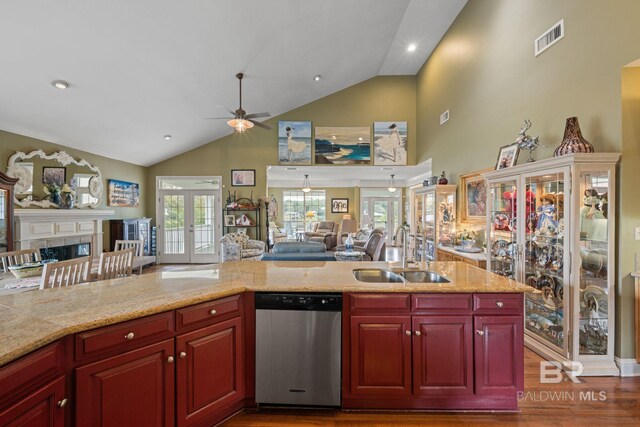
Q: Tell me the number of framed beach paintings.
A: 3